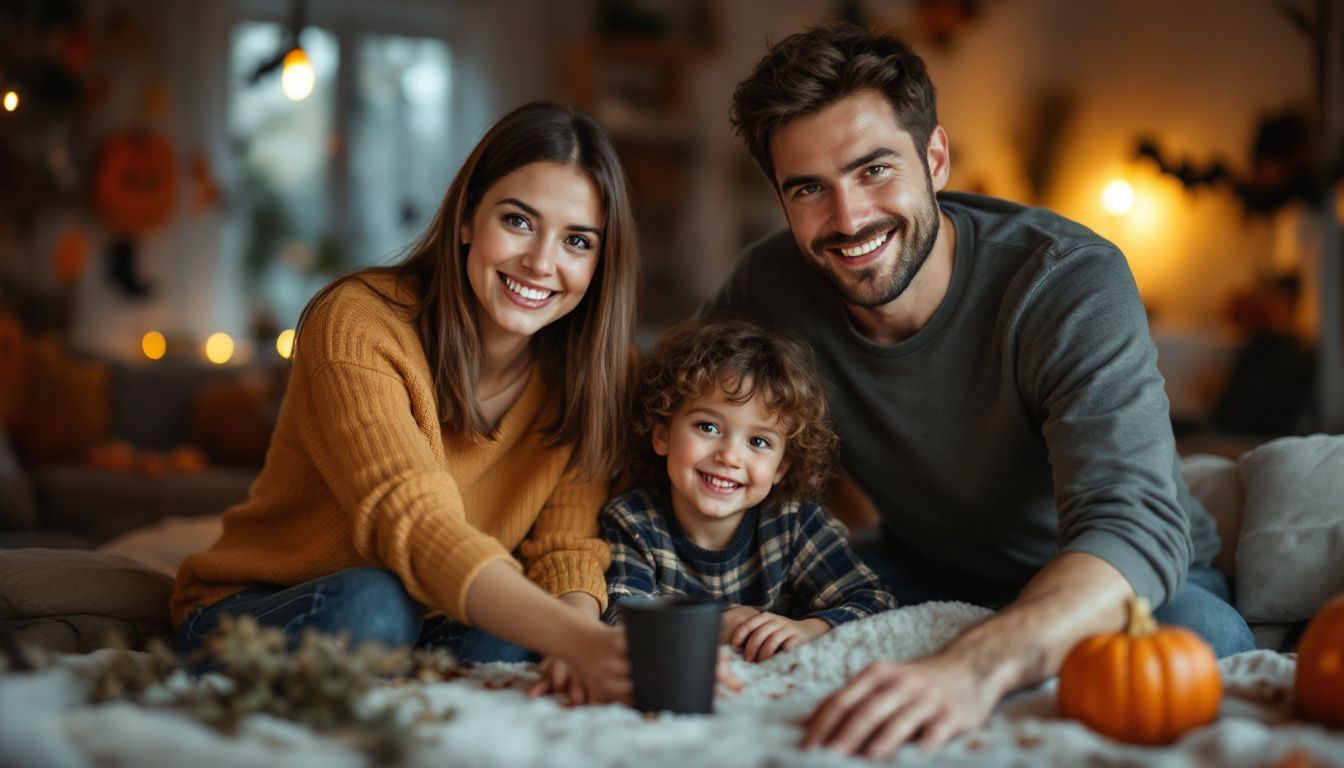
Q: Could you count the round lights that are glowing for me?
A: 6